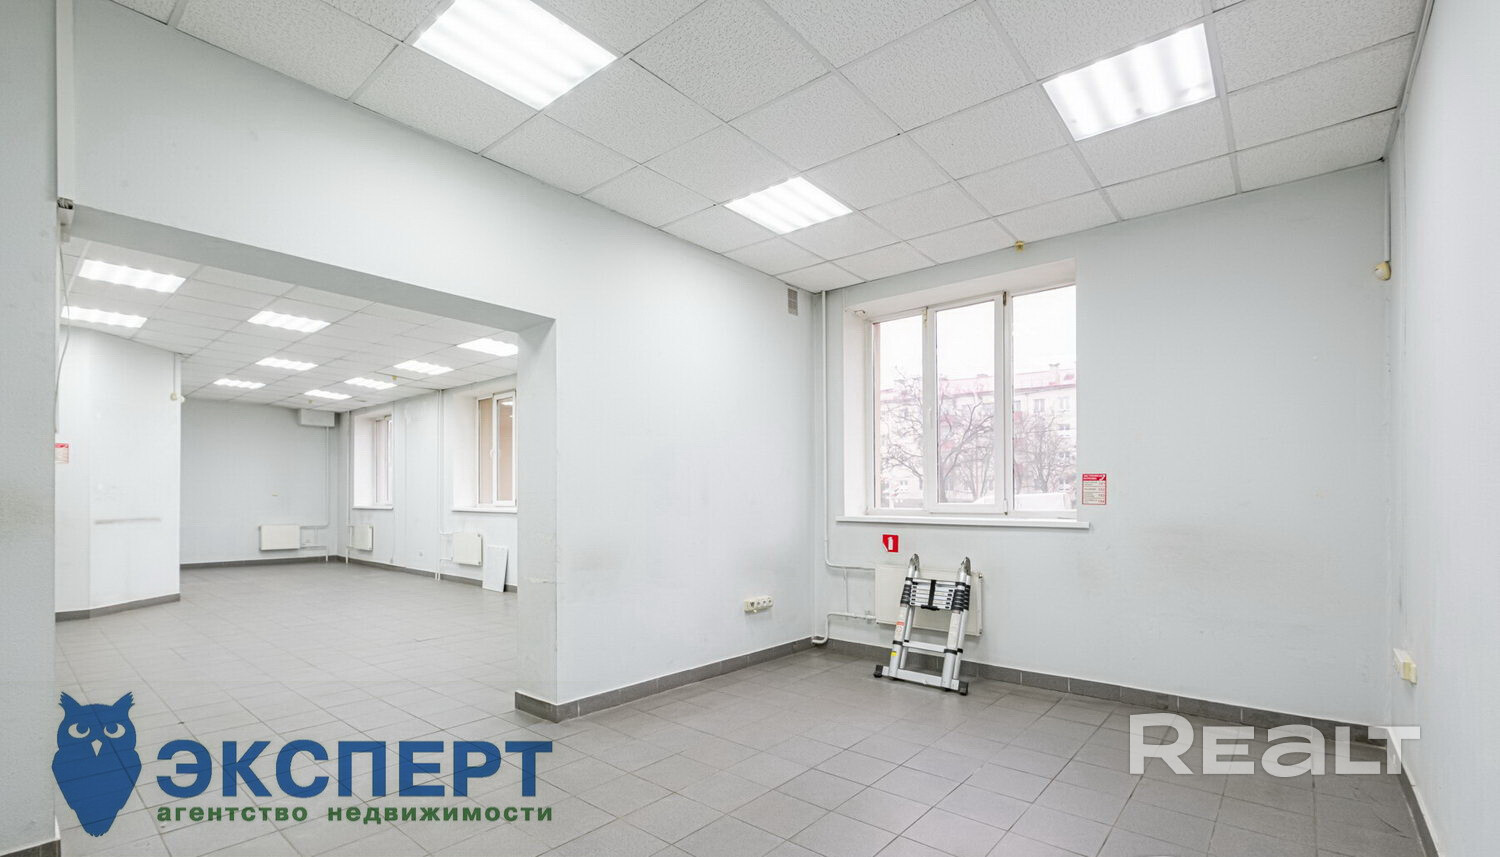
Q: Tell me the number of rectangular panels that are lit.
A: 12